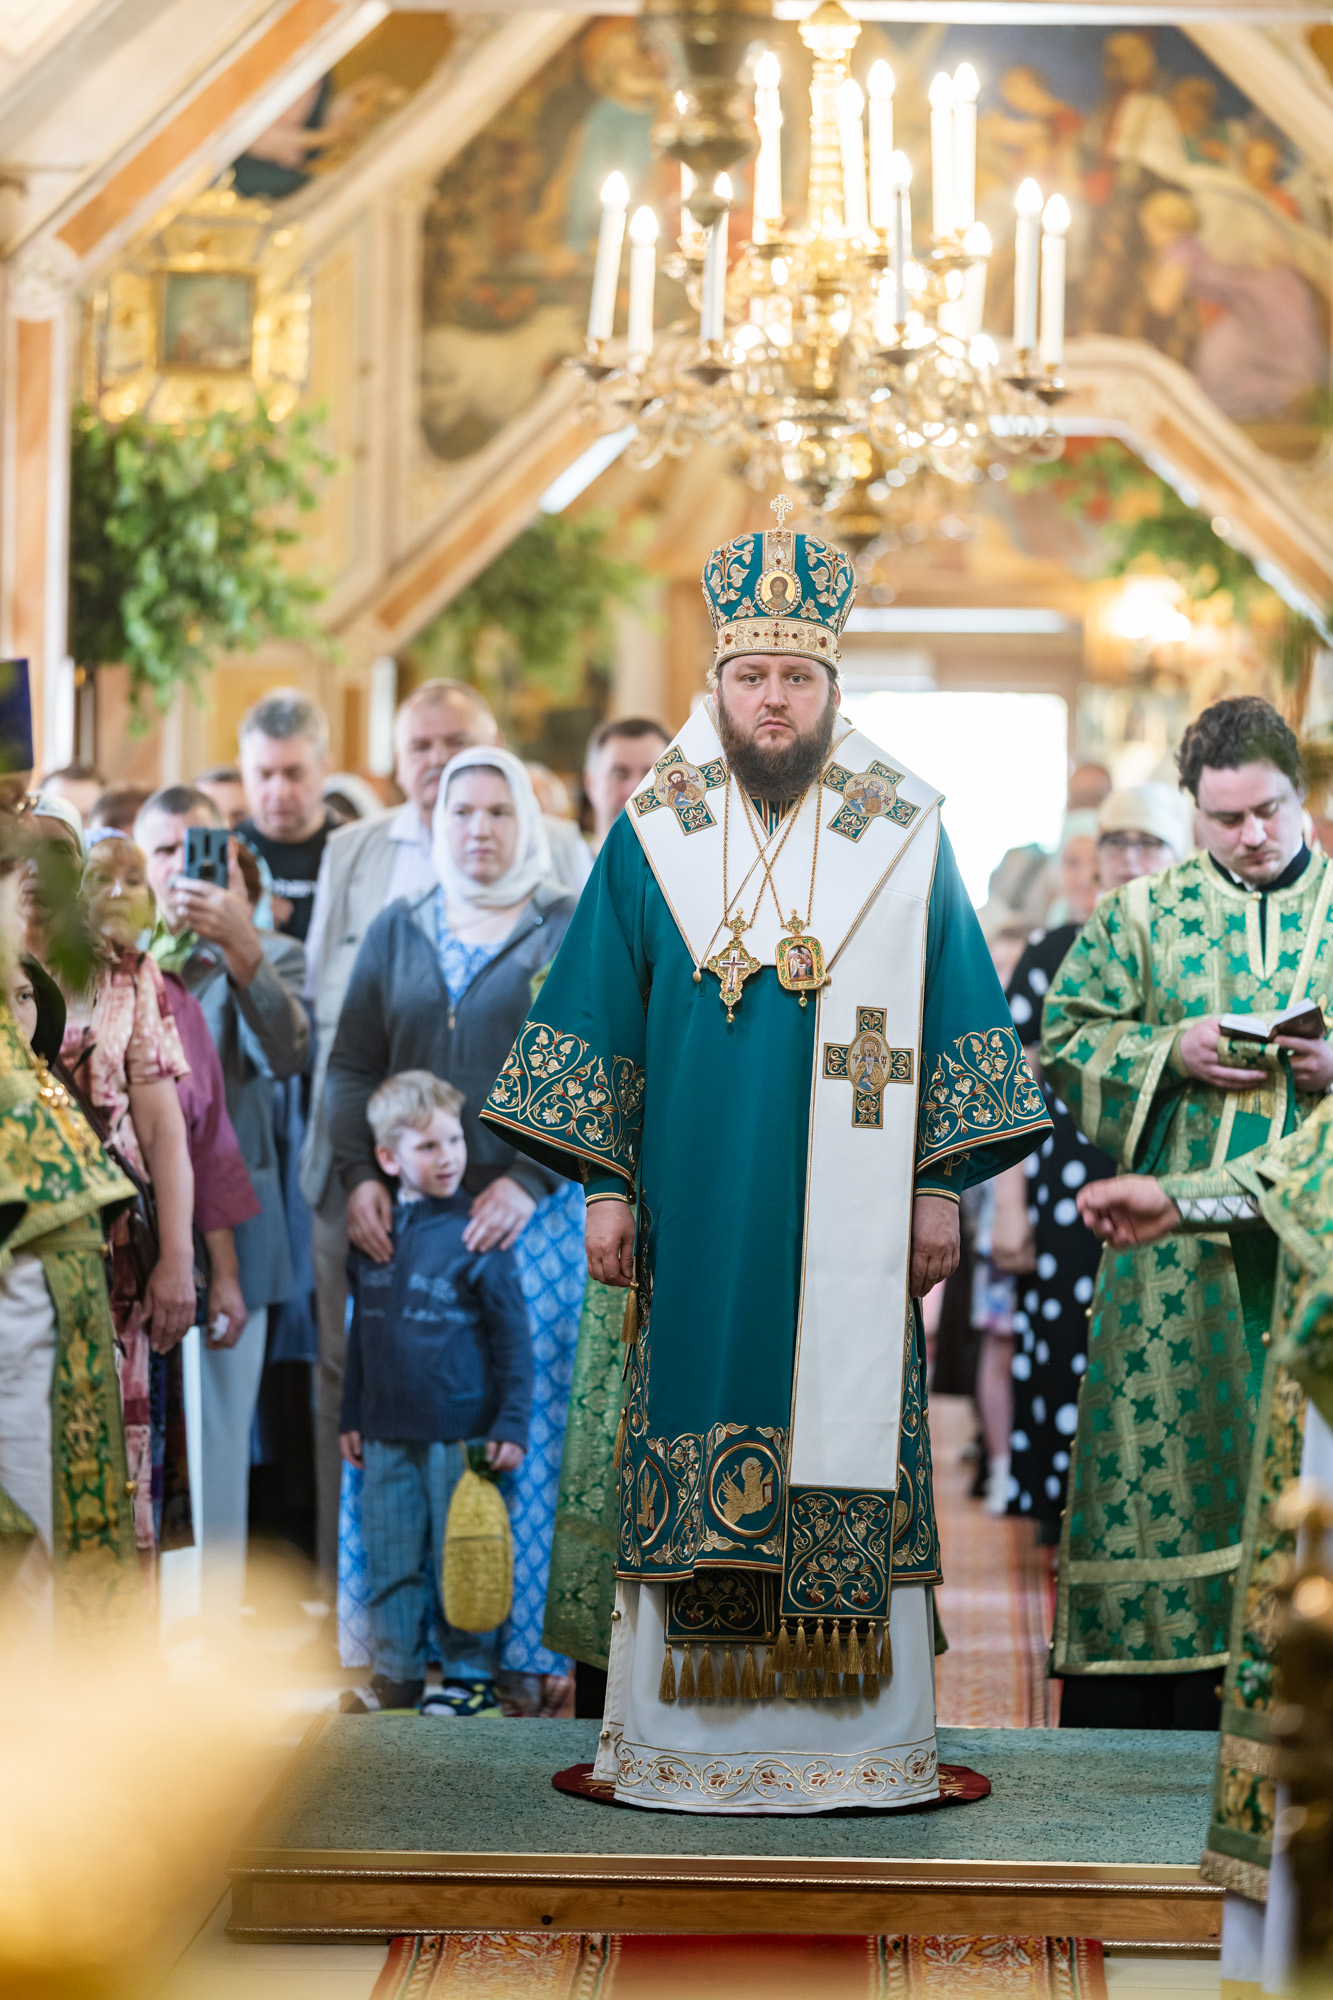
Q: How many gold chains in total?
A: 2